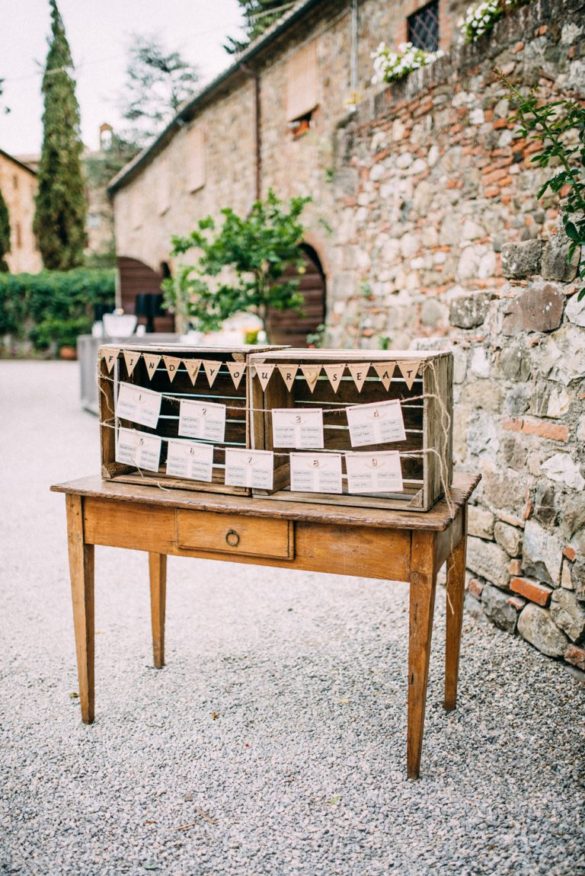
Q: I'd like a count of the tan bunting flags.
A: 14